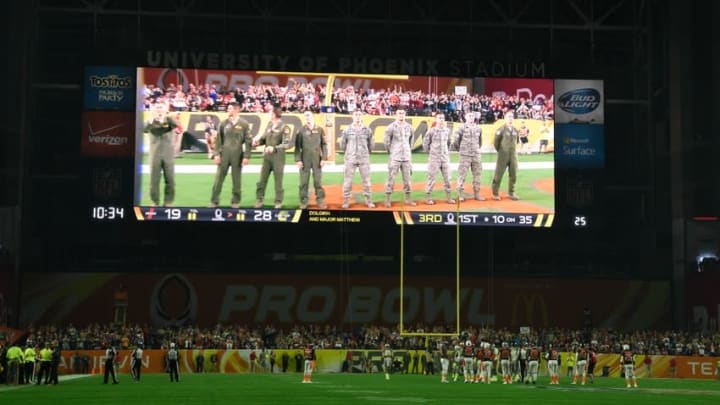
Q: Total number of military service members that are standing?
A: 9